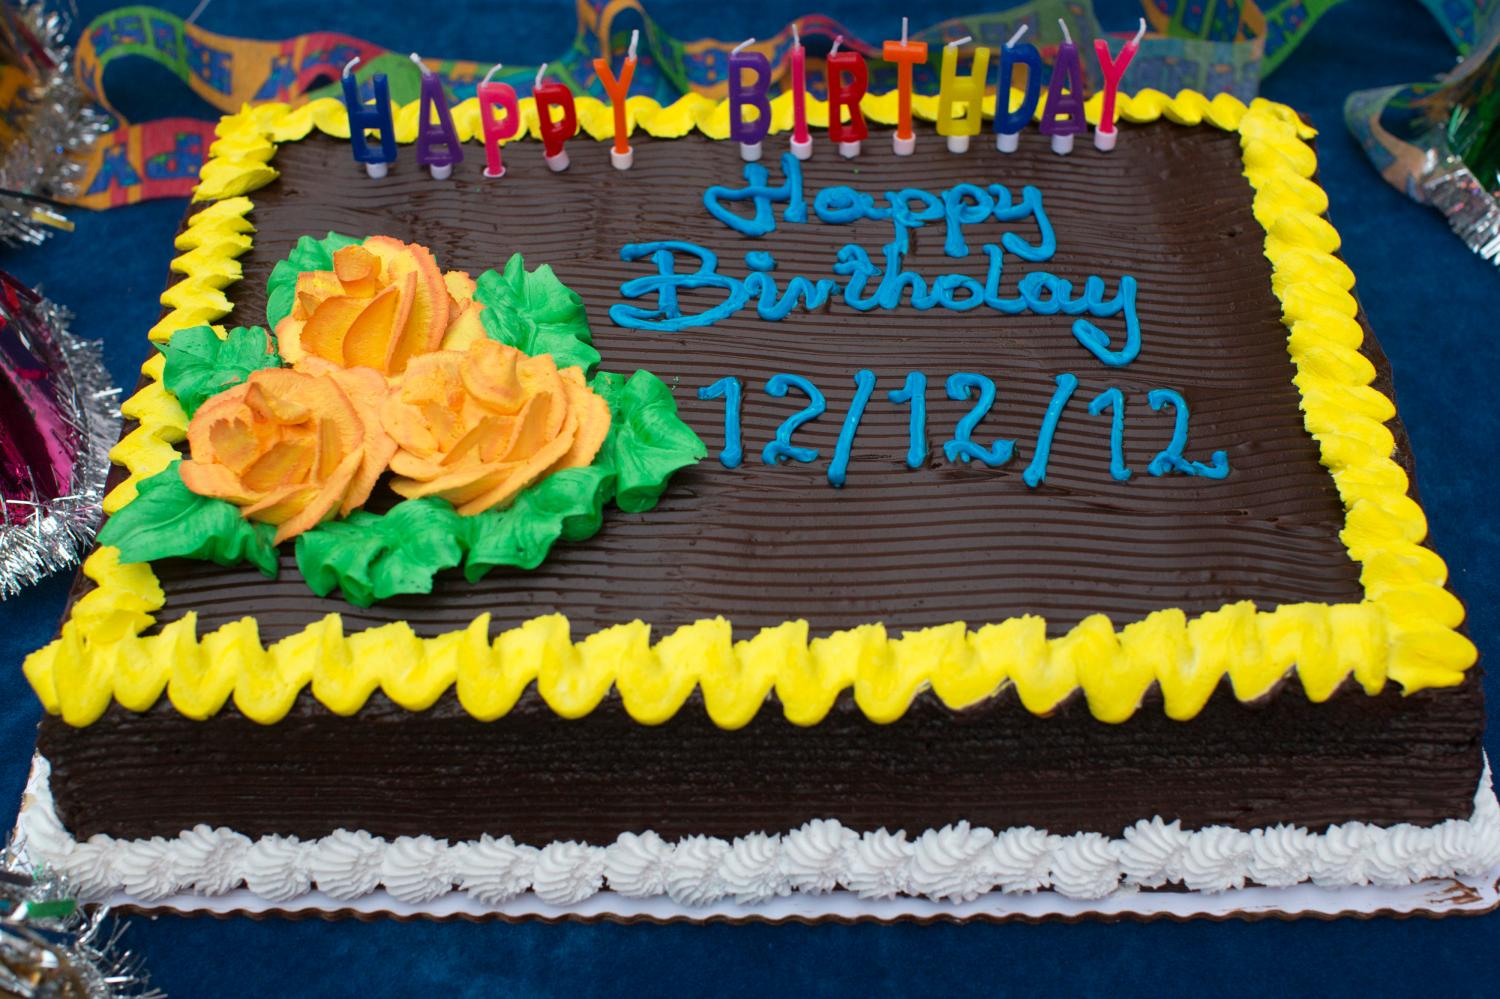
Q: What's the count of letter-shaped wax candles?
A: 13